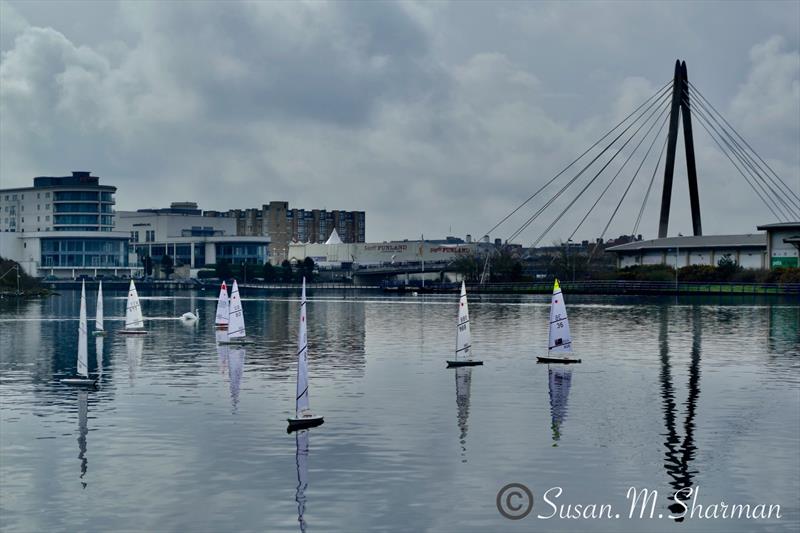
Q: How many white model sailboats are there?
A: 8